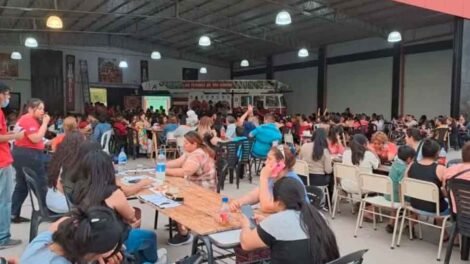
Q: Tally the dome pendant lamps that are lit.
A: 11